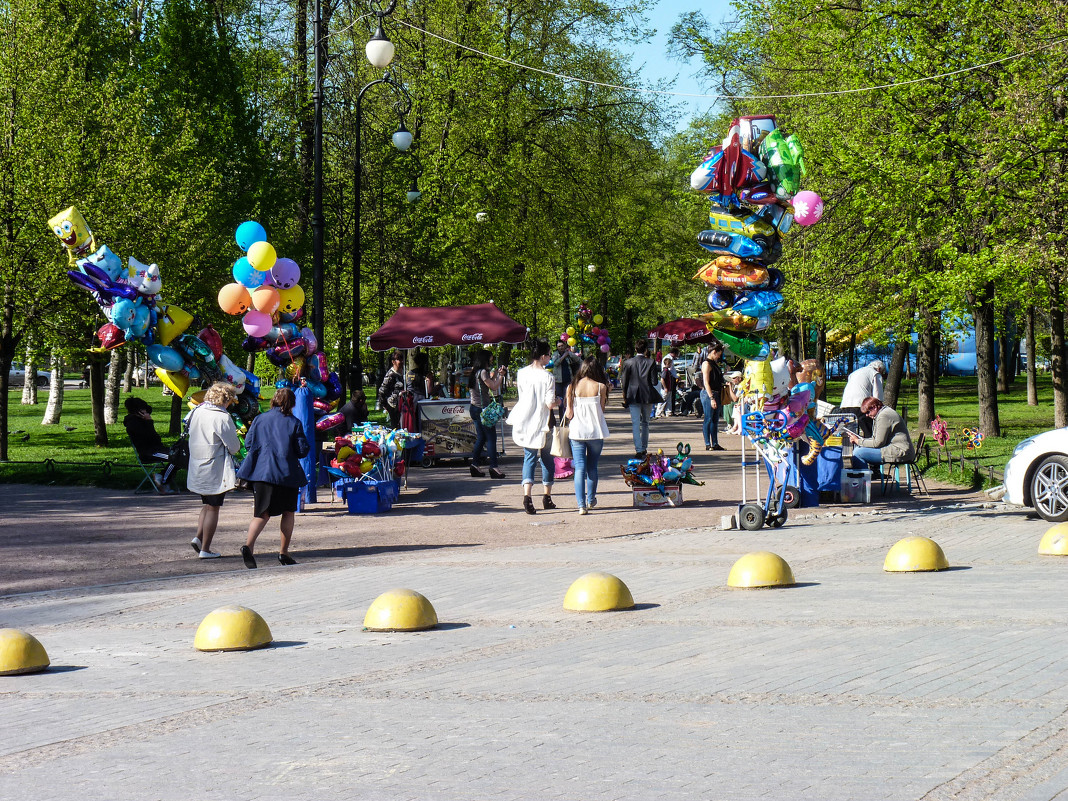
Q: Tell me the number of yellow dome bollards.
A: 7